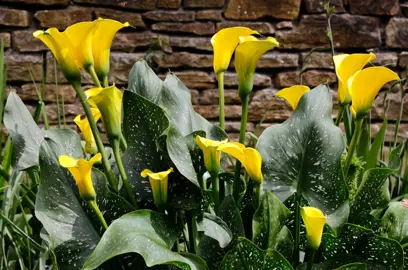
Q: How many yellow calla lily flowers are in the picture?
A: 15